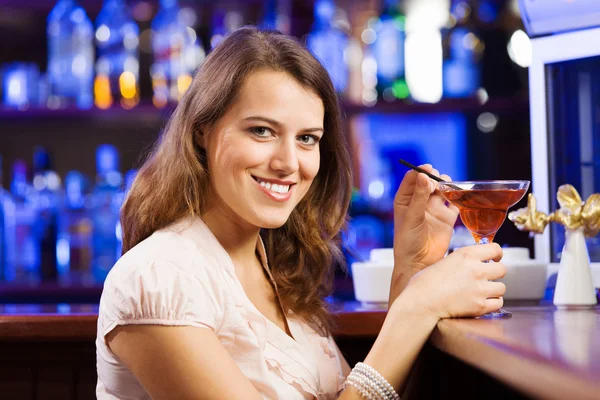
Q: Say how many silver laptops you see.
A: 0